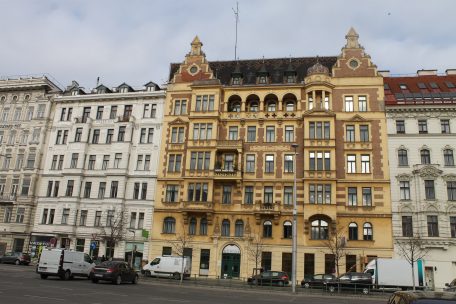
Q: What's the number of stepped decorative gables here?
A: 2